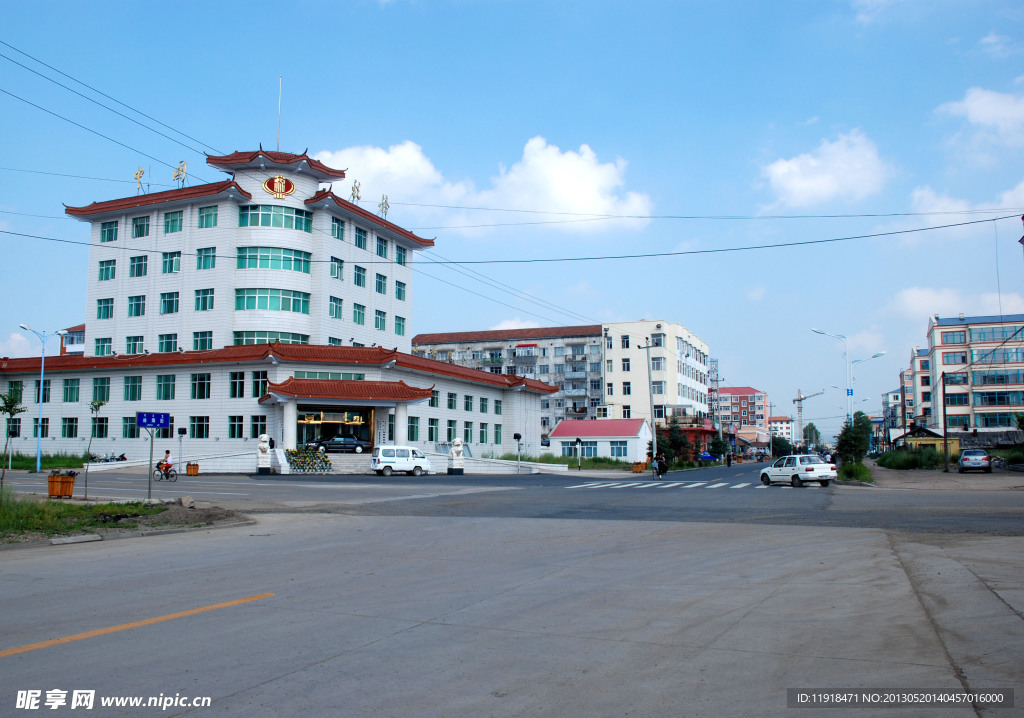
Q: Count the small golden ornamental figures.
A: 4